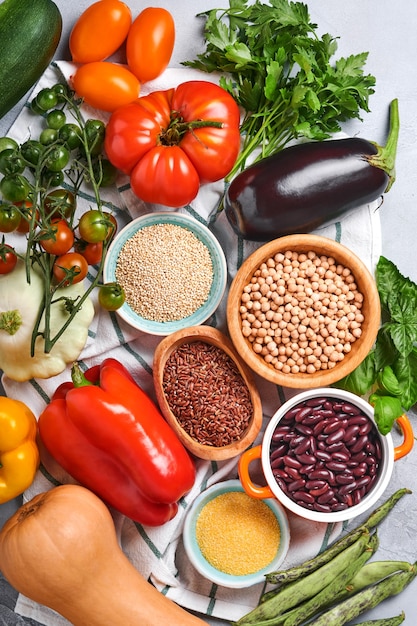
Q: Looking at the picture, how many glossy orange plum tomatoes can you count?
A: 3